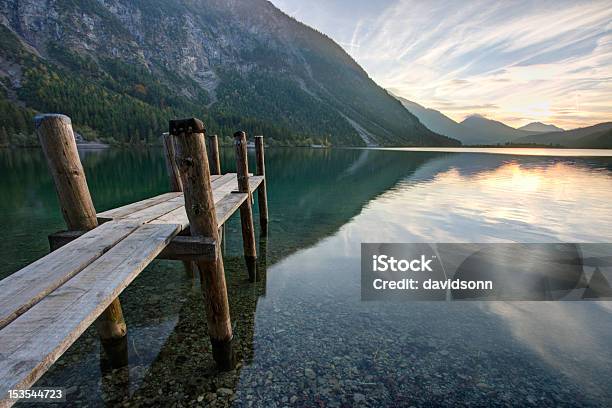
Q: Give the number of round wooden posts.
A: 6